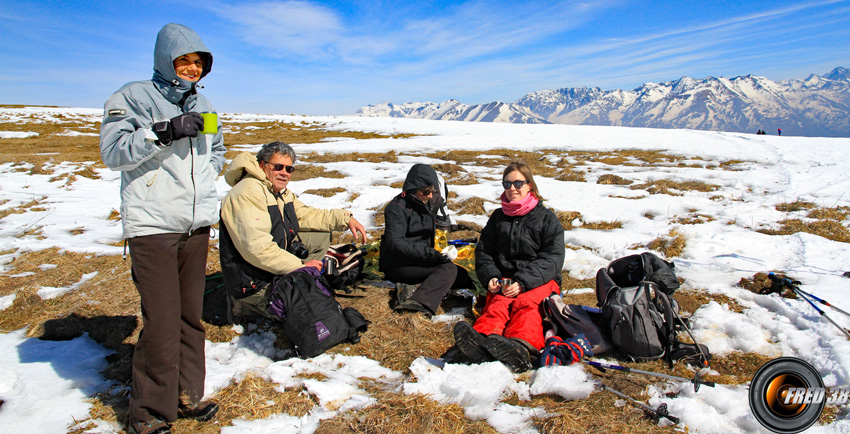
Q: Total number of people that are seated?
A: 3